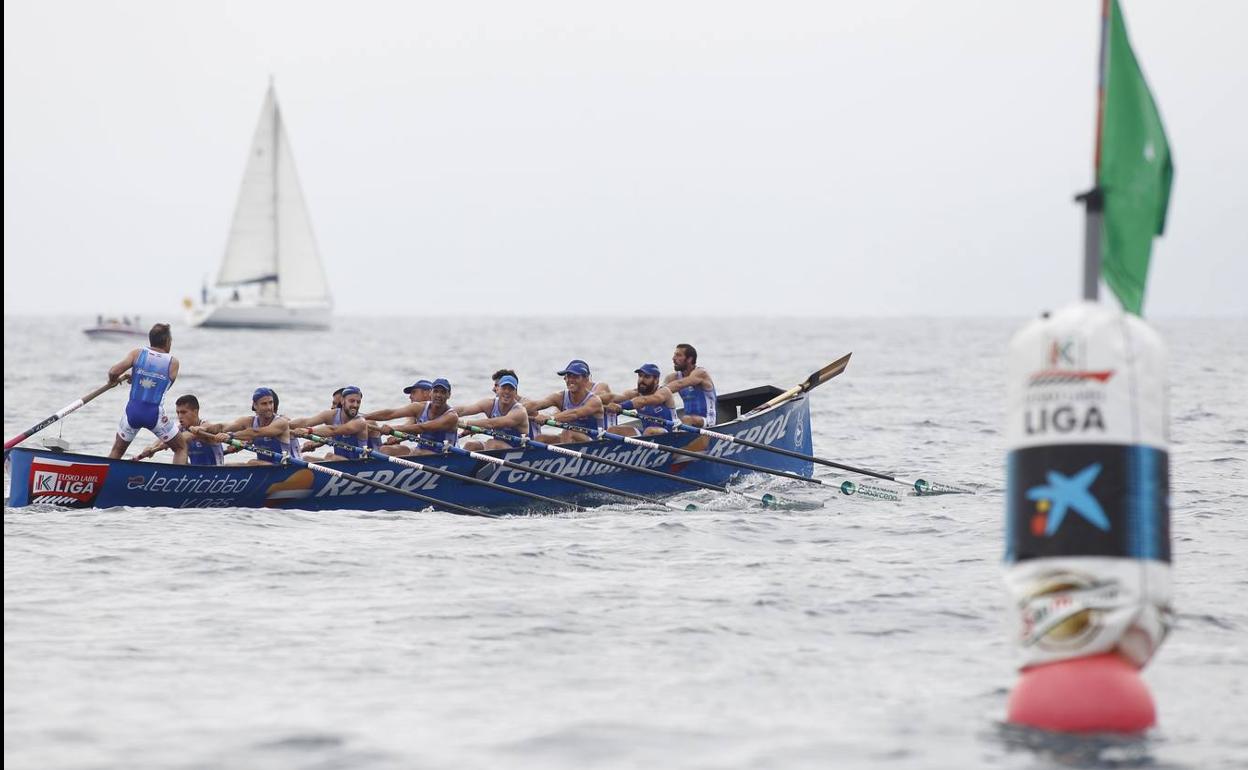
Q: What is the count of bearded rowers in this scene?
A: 3